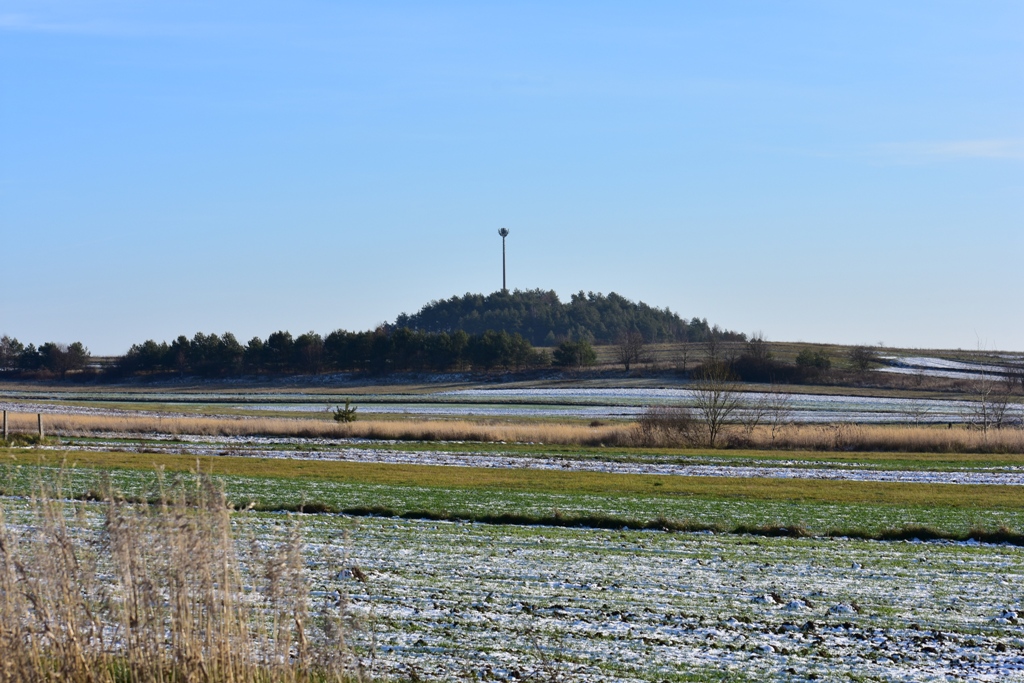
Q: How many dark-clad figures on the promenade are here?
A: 0